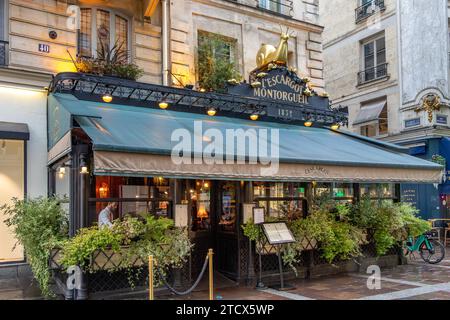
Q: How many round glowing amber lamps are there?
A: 6